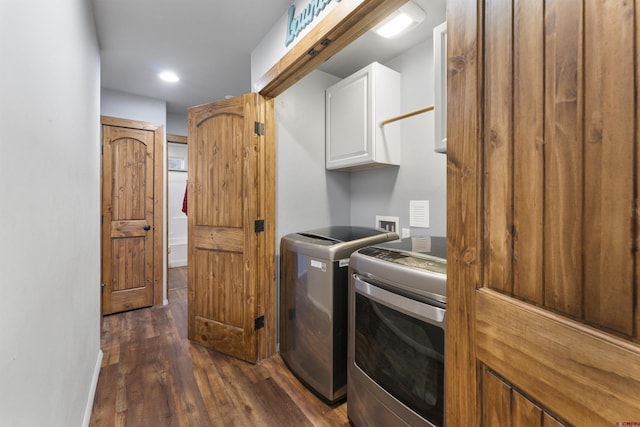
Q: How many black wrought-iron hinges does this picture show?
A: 3